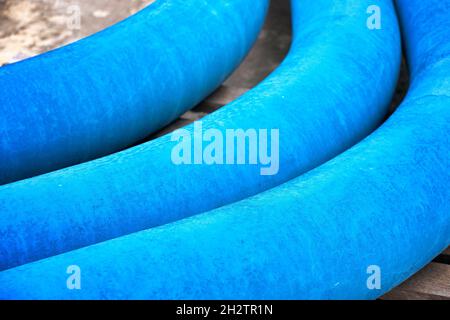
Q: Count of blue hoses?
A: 3